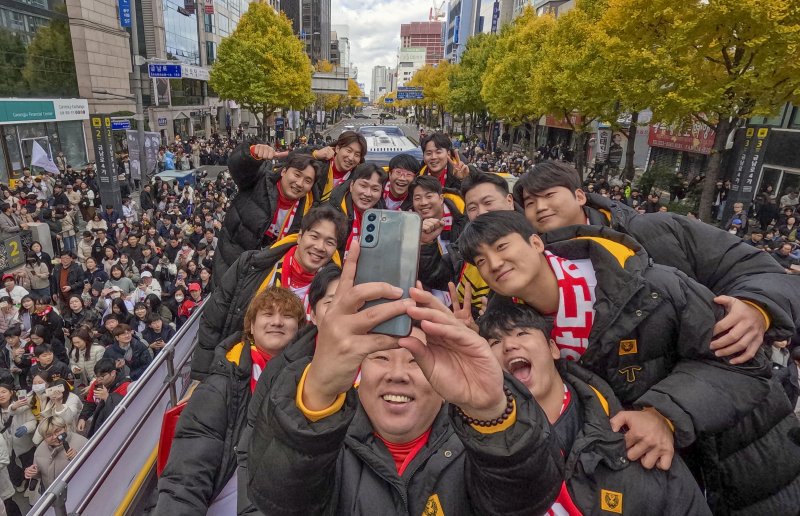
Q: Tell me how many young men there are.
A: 14